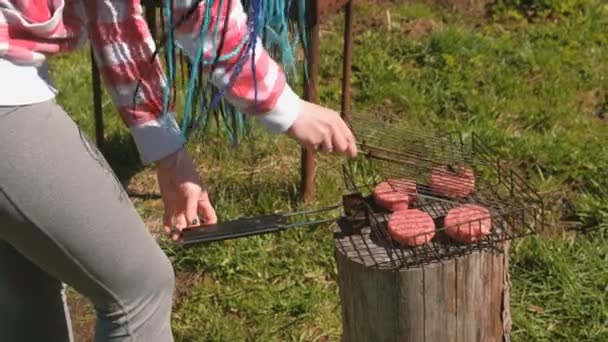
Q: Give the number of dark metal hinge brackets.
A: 1